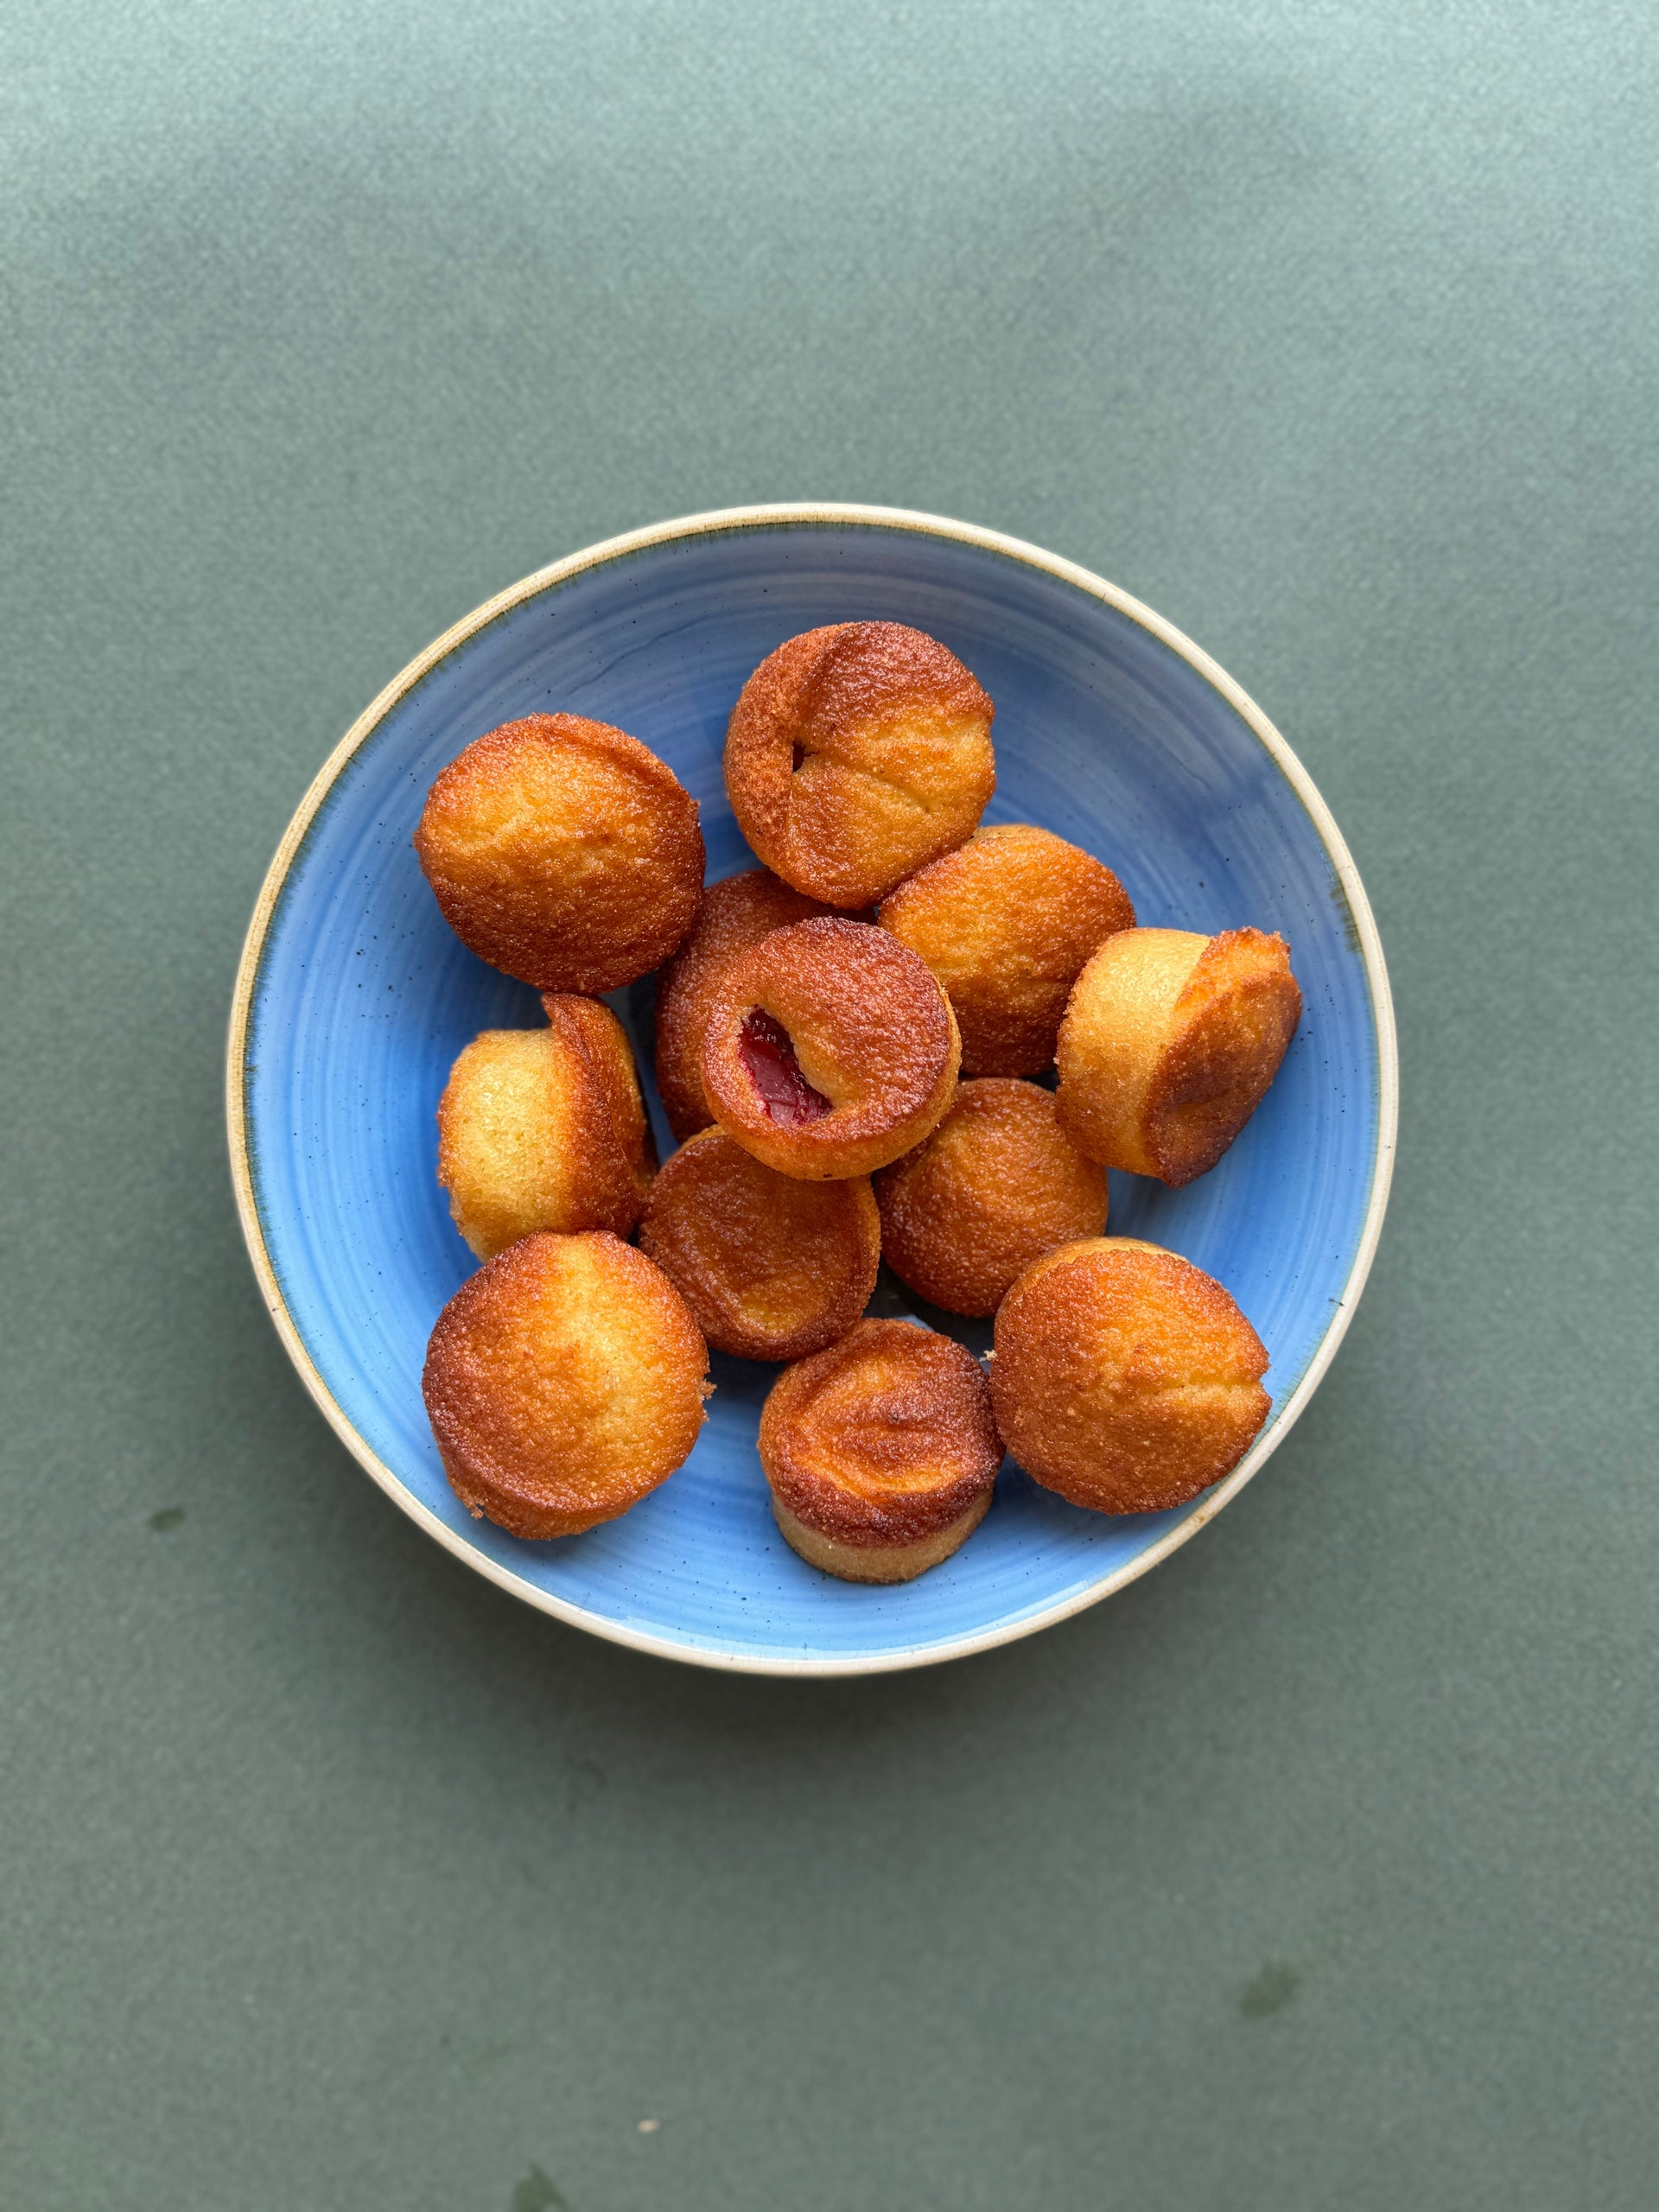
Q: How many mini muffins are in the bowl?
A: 12